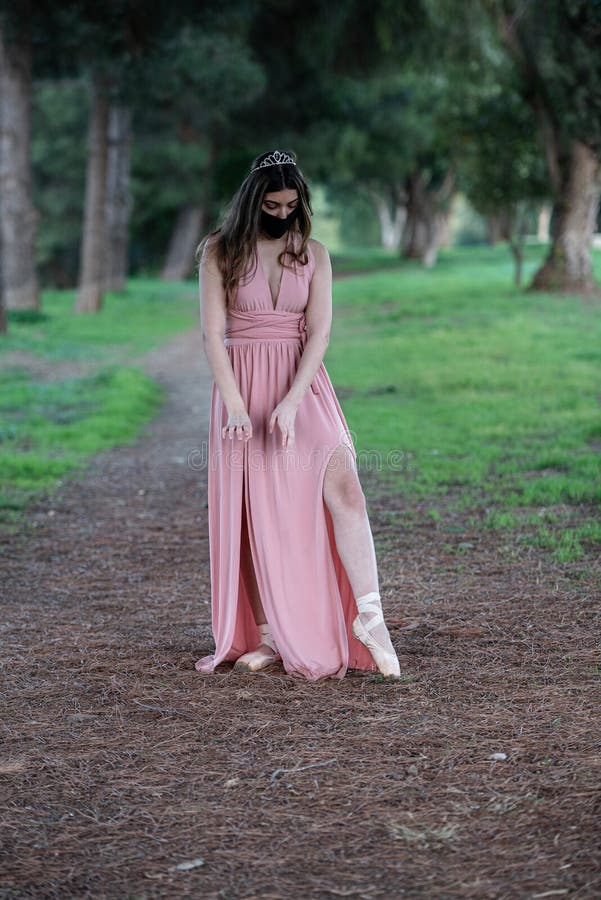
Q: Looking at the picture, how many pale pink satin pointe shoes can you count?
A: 2